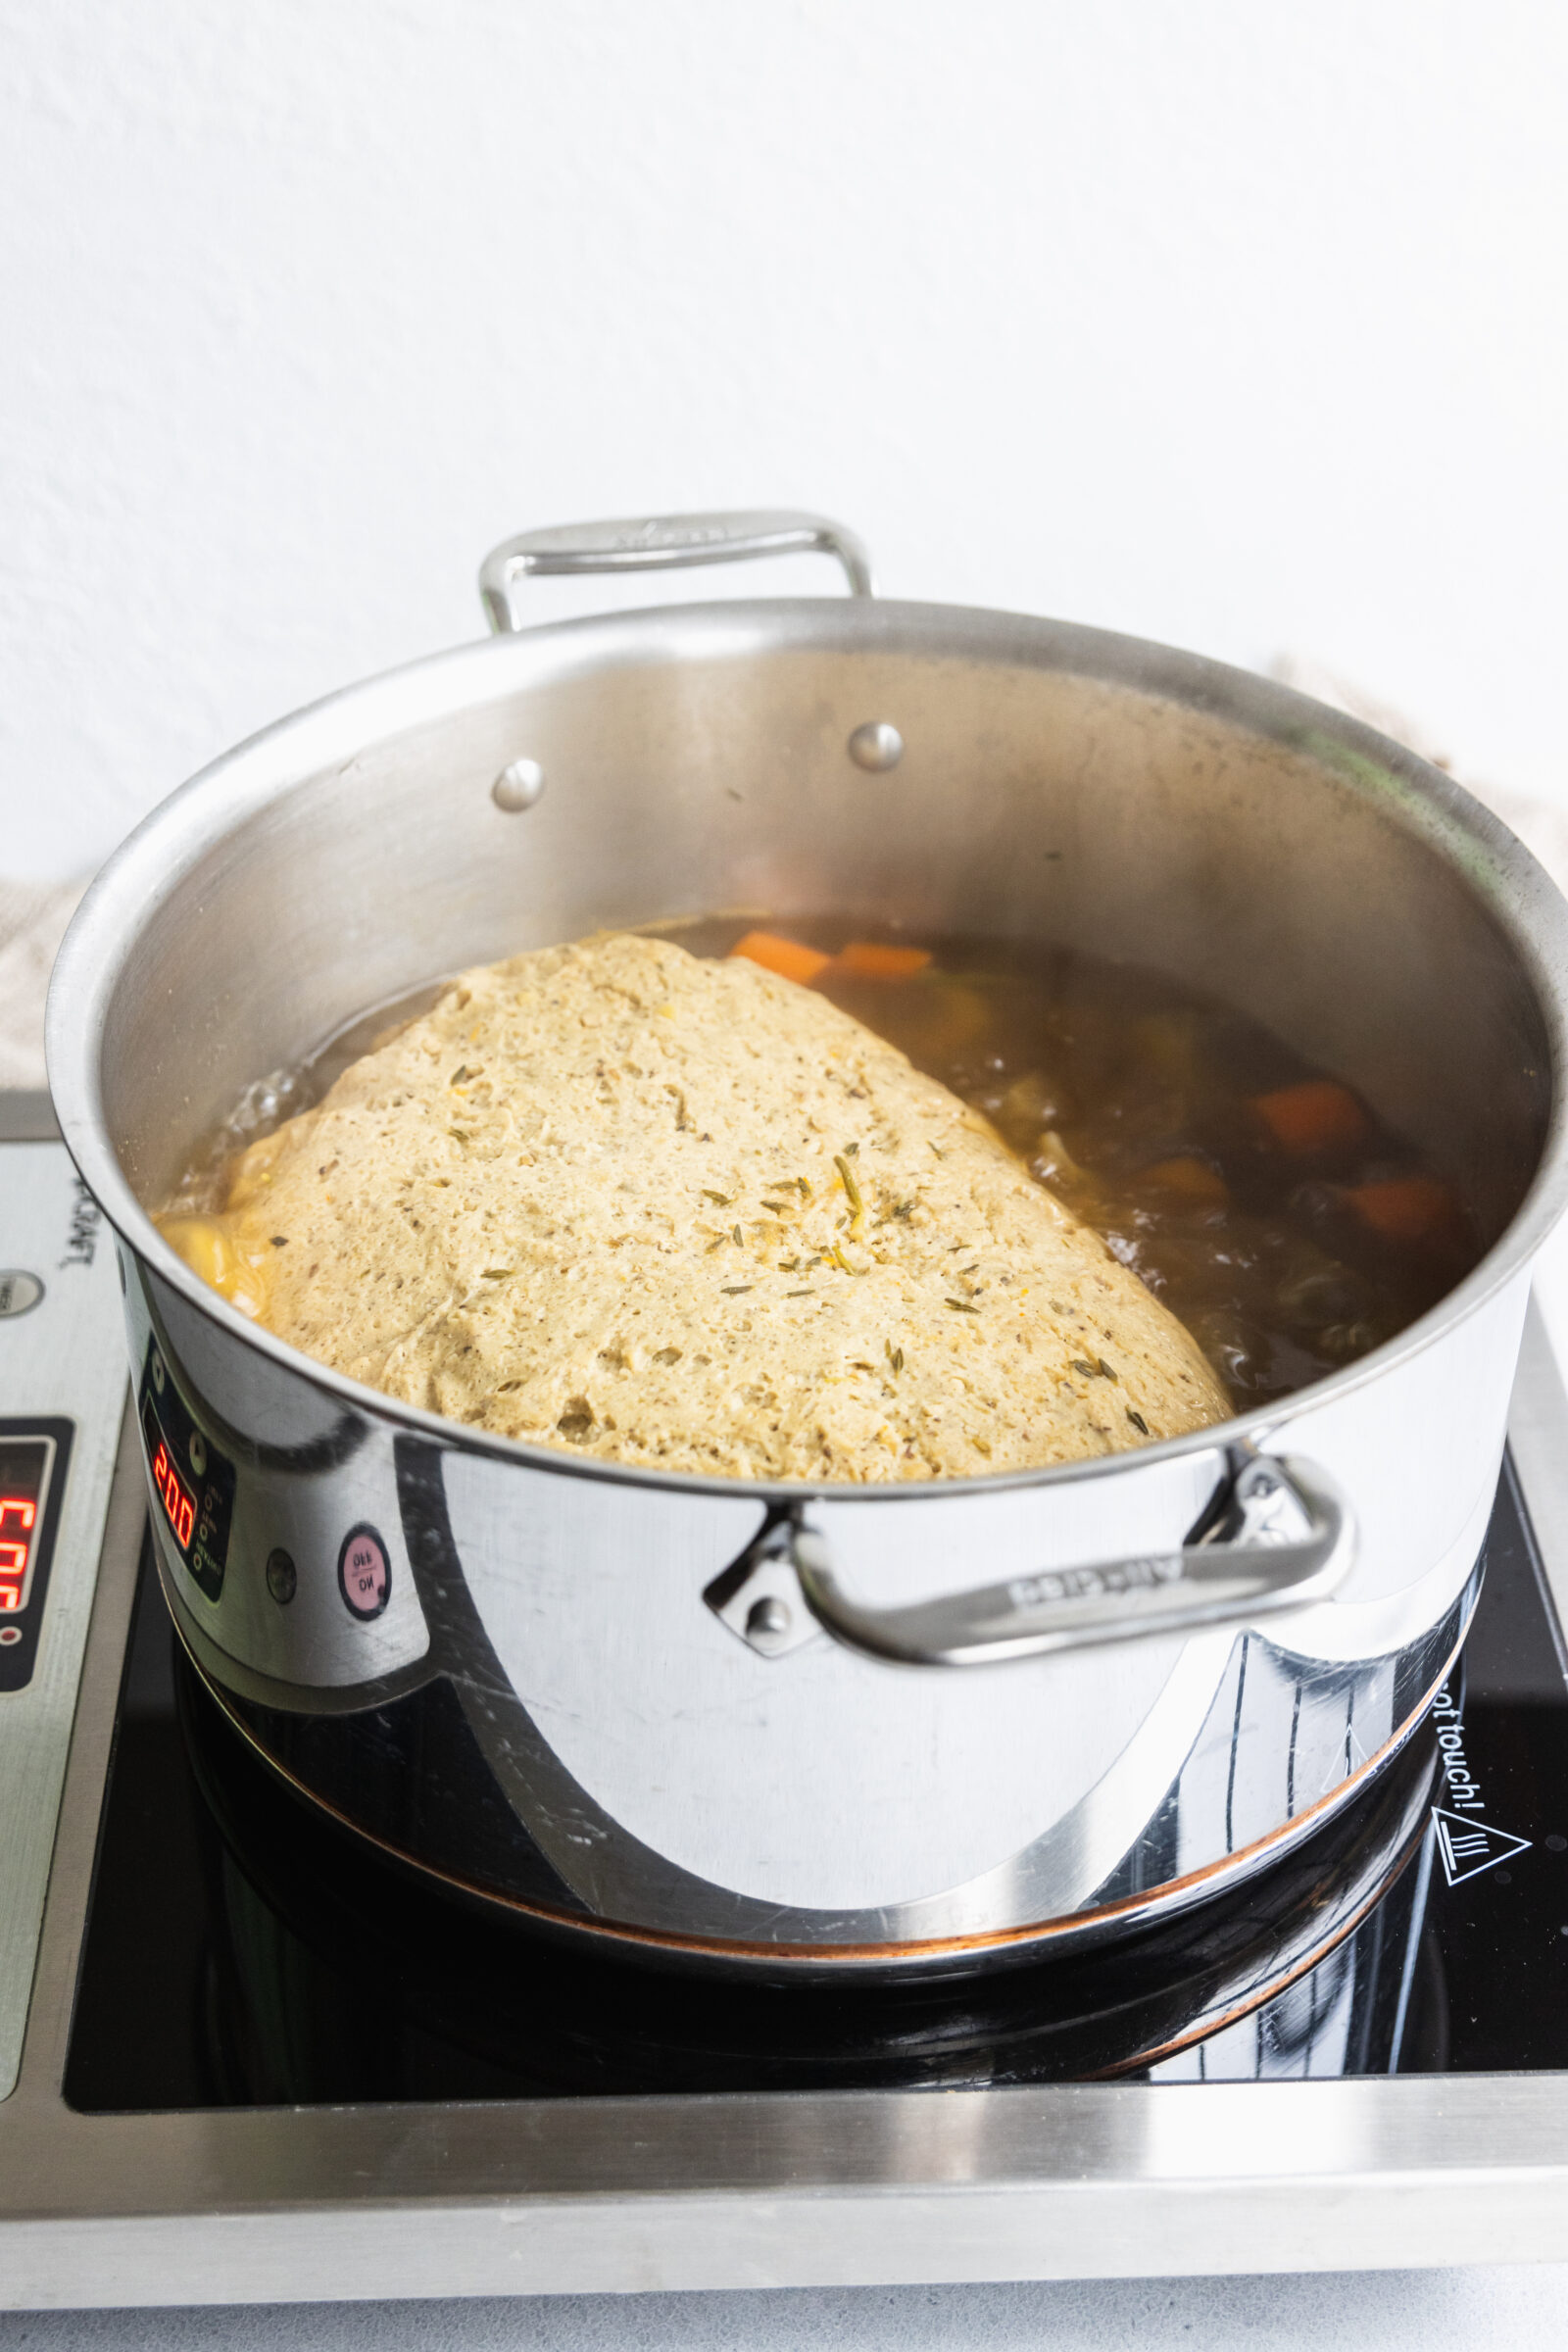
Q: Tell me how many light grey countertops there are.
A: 1